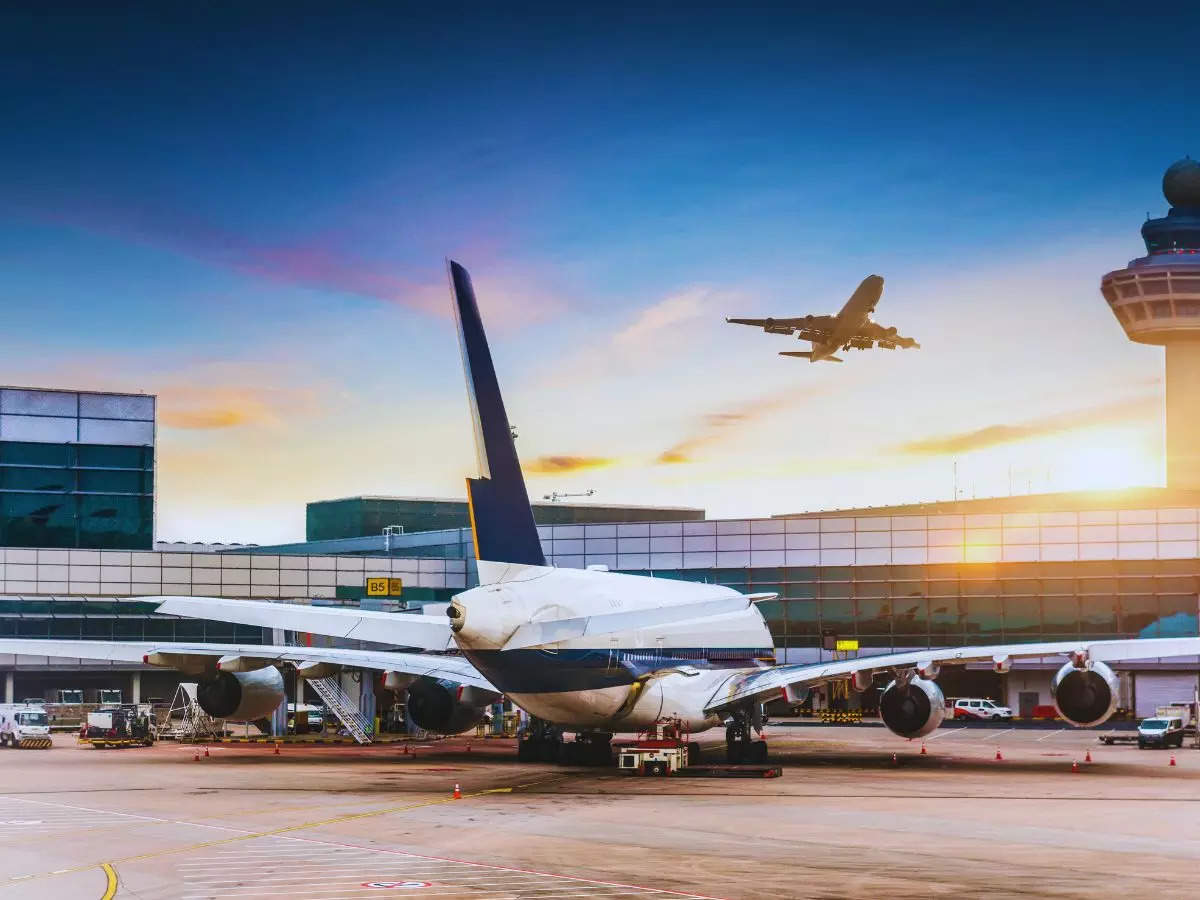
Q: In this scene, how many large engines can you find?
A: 4